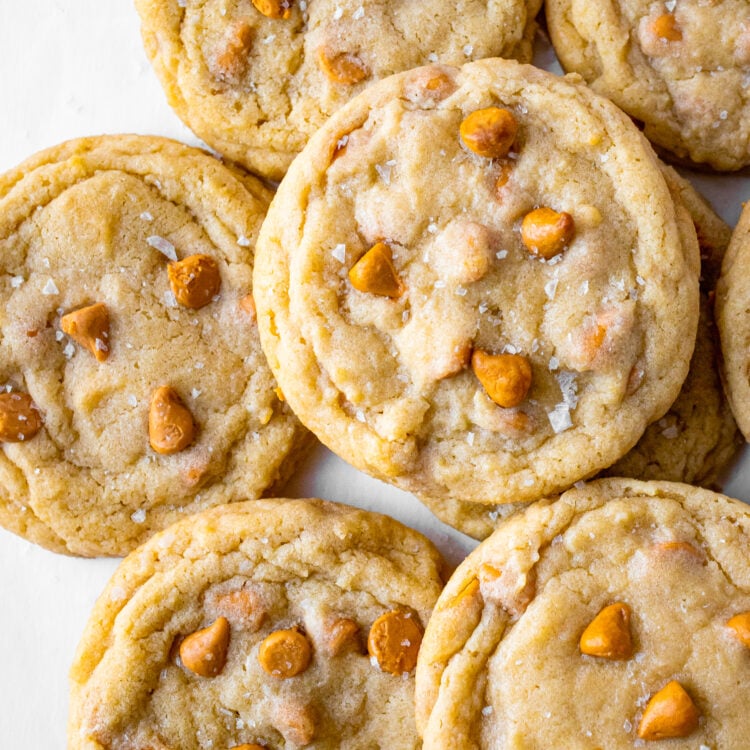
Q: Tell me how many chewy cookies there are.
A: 8